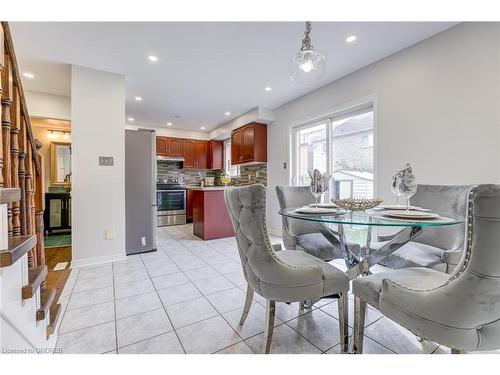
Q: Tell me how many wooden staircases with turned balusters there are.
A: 1